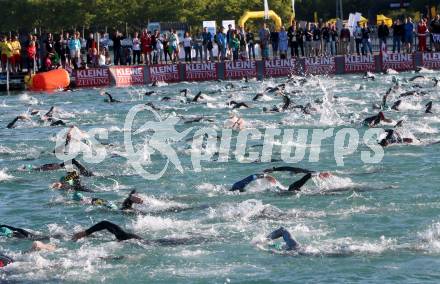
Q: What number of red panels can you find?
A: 10